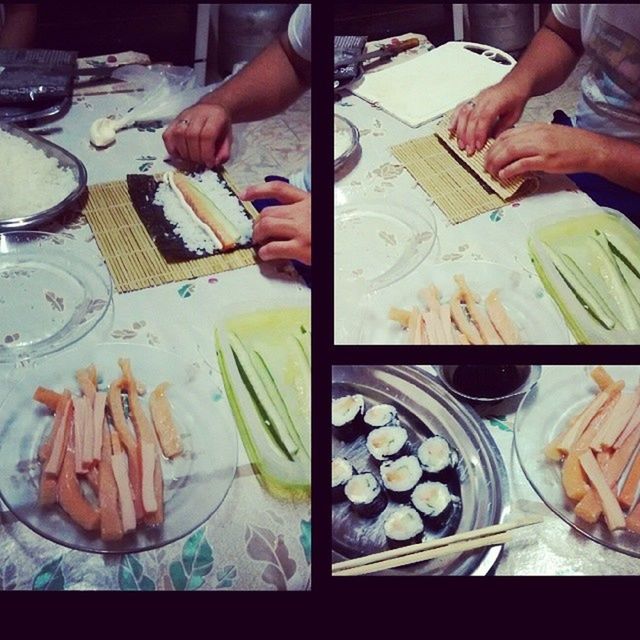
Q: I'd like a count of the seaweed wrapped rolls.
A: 9